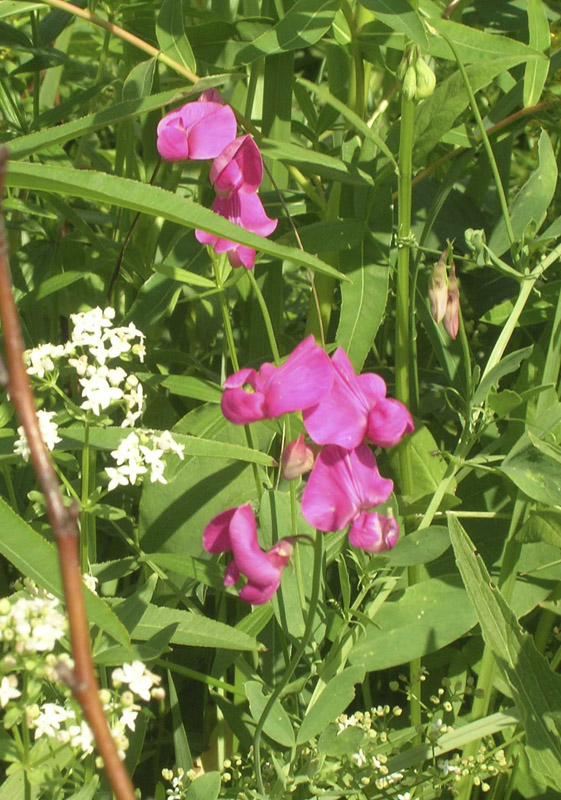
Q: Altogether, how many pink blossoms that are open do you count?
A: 7